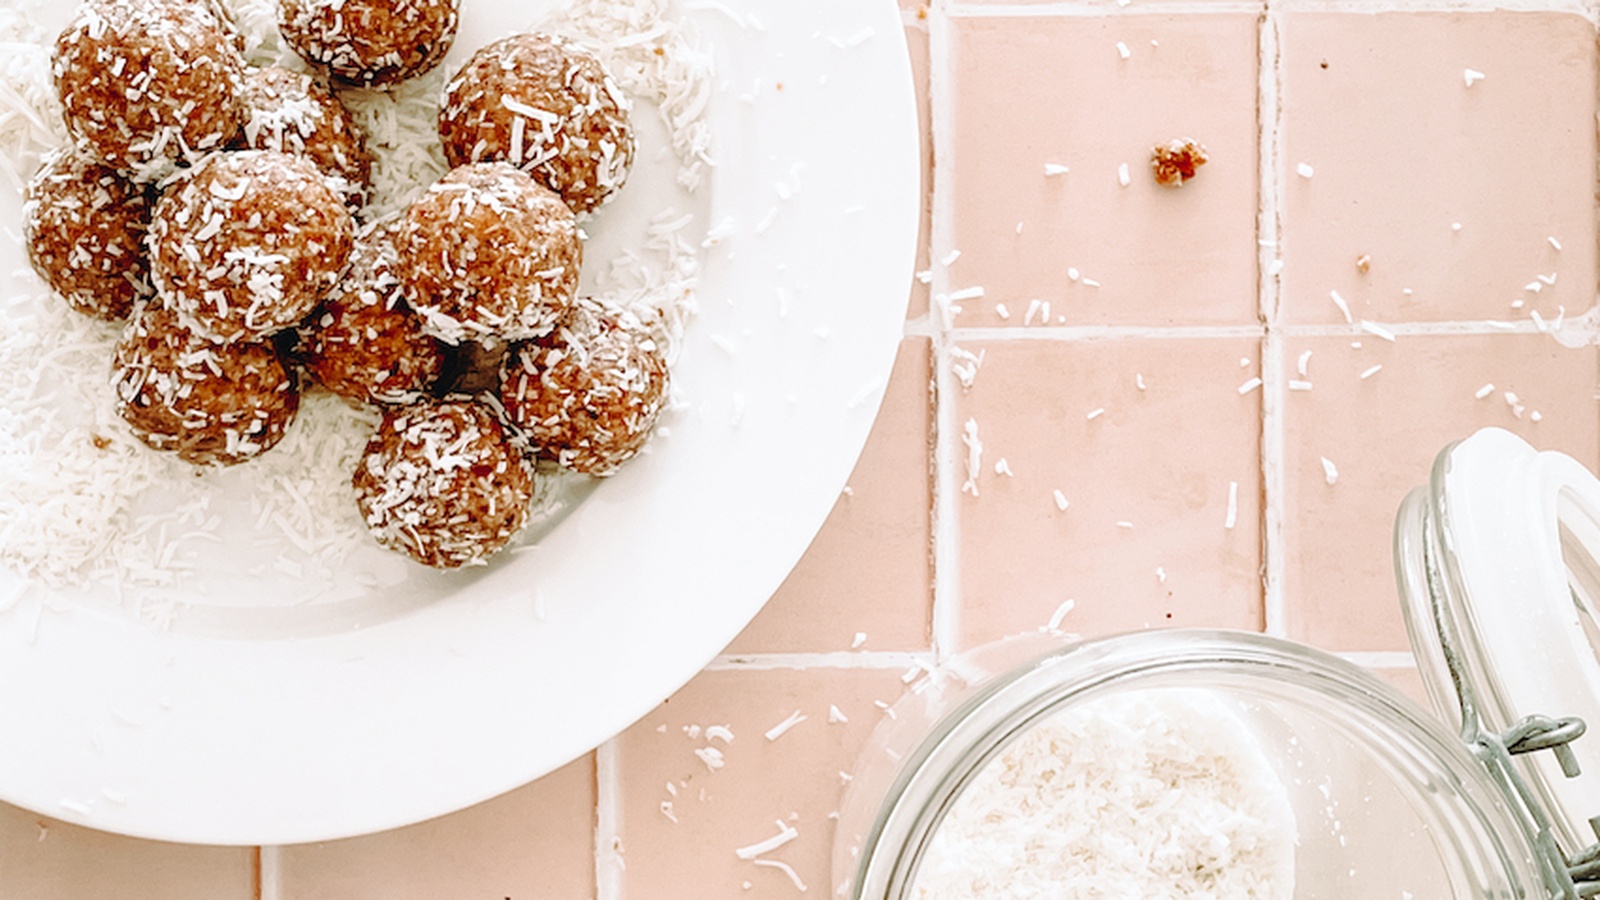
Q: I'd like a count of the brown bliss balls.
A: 11